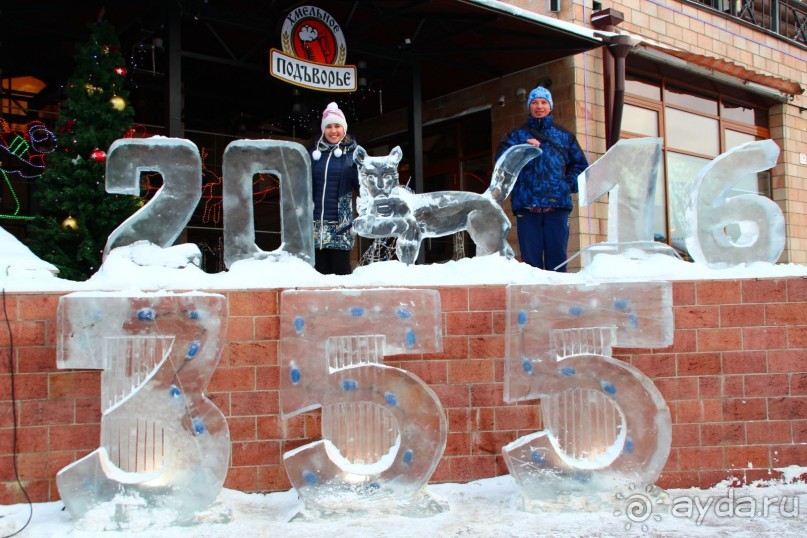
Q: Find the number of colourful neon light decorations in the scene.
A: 2